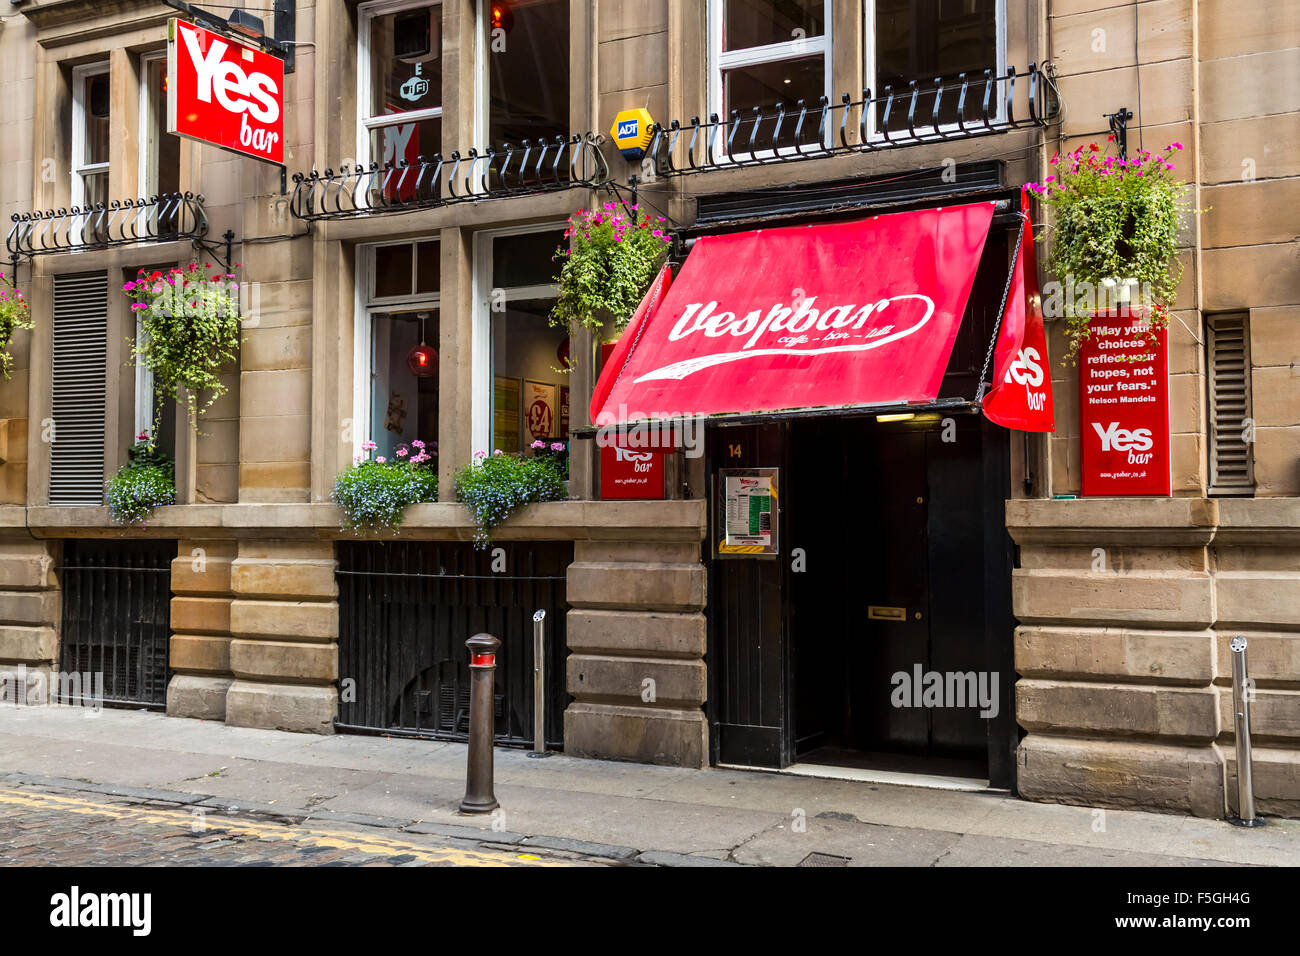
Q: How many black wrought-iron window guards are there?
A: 3